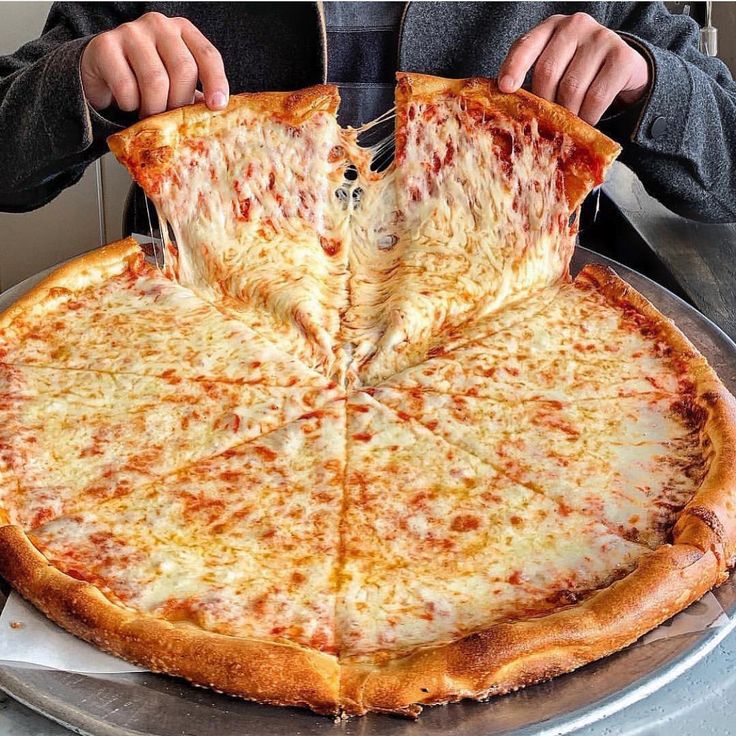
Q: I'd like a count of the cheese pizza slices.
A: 8